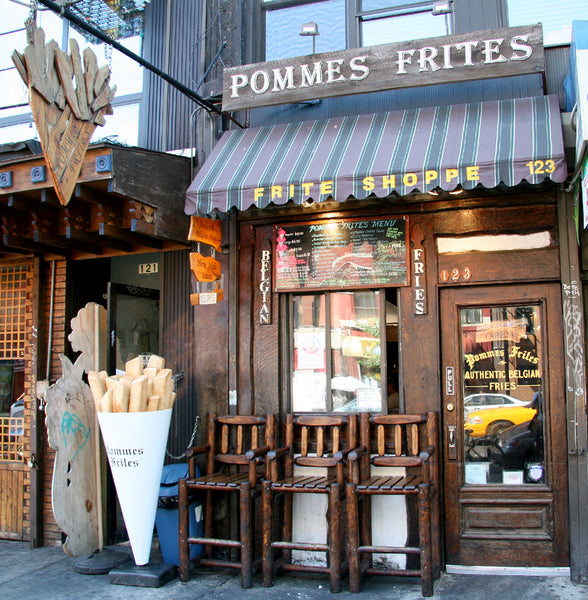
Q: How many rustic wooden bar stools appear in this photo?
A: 3